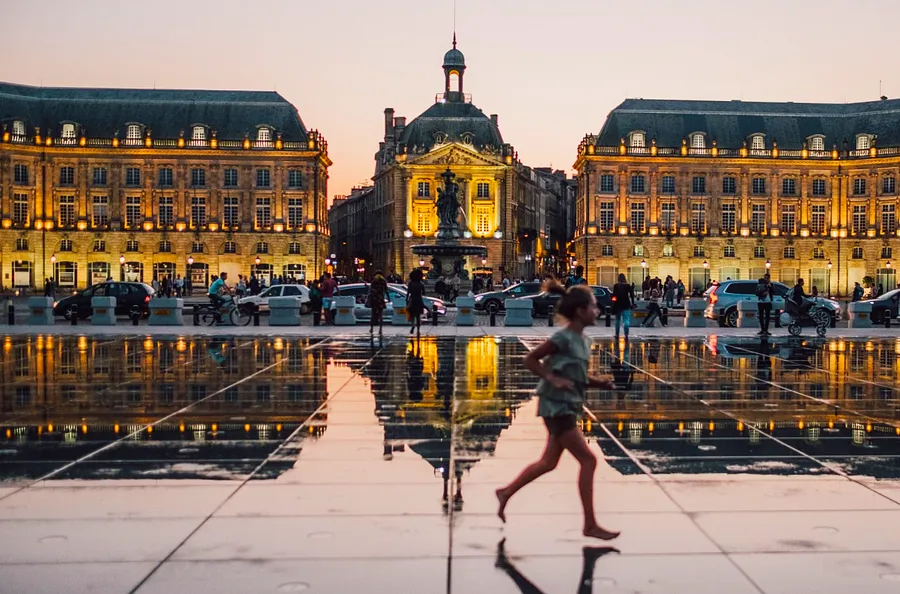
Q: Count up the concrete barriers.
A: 13